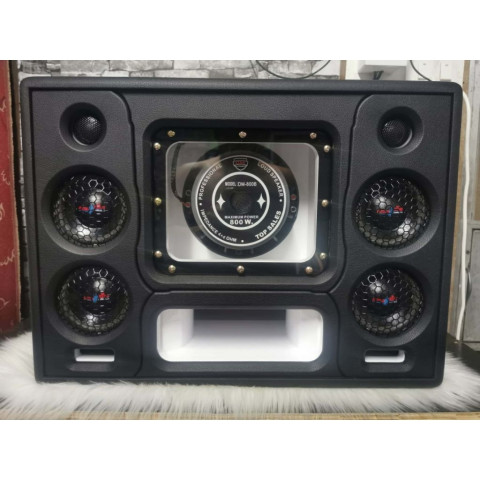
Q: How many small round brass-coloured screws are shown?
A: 12